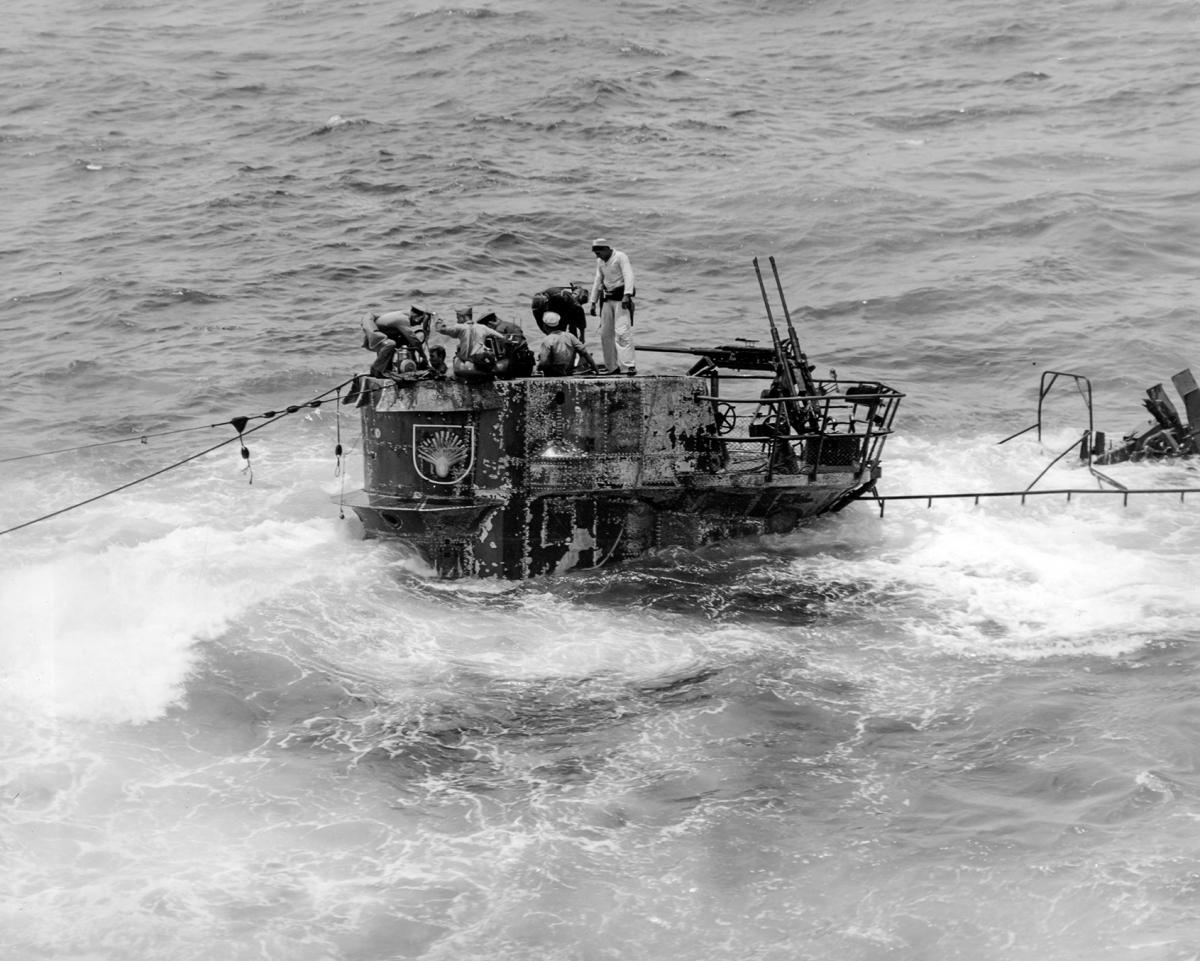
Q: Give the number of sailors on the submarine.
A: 7